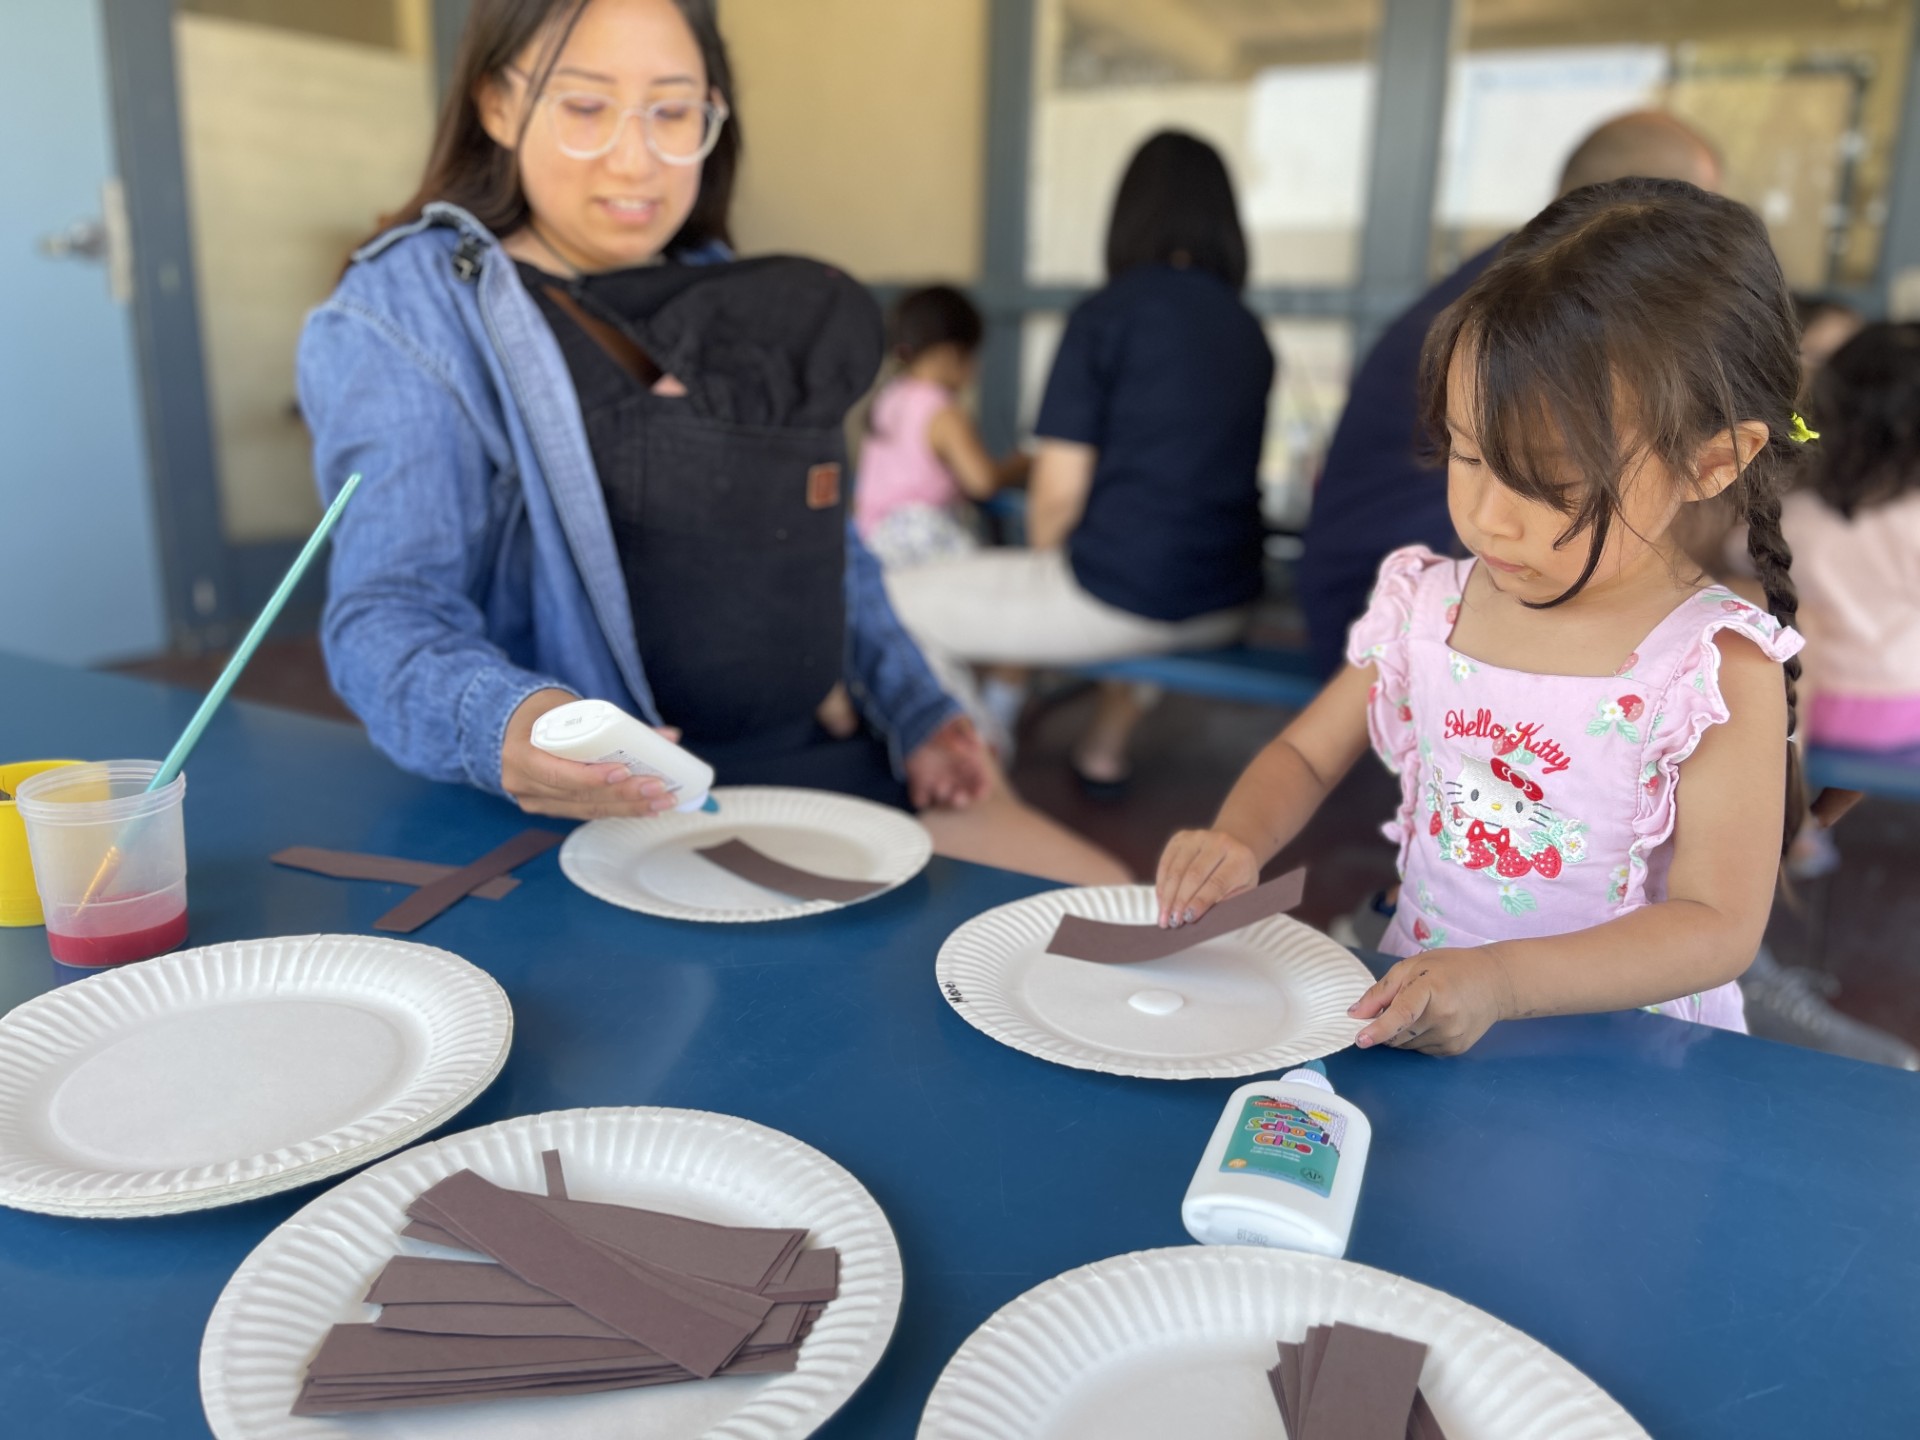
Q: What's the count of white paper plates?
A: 5